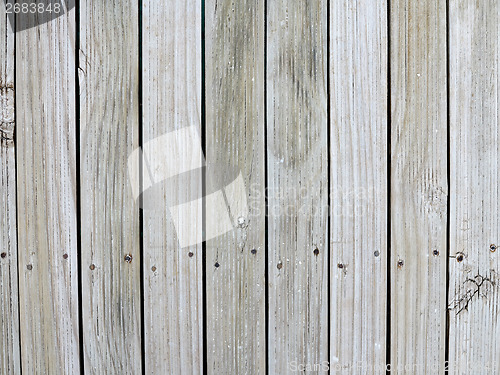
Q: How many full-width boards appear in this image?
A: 7